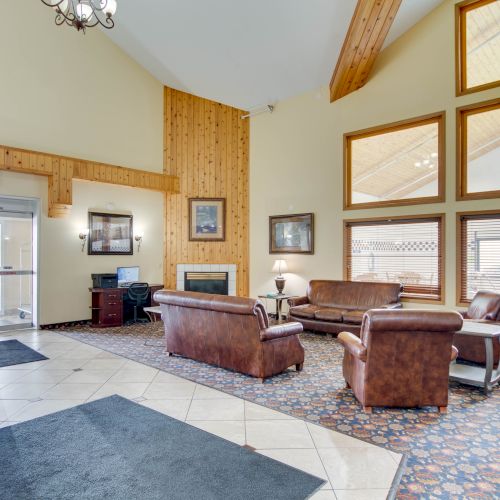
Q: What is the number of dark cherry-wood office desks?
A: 1